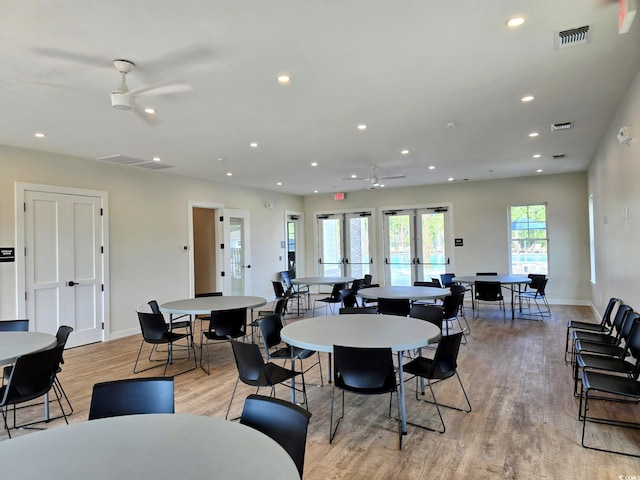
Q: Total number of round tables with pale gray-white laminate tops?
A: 7